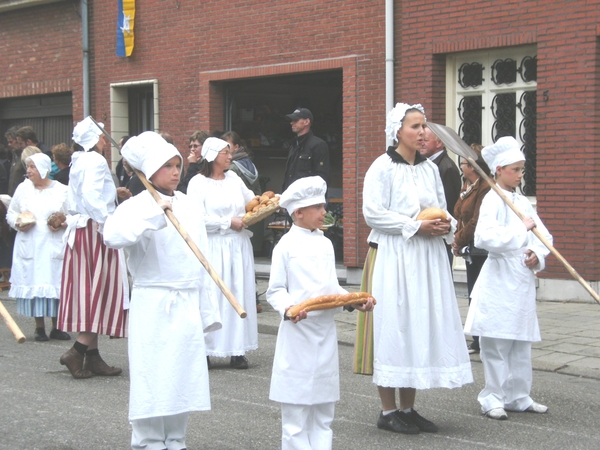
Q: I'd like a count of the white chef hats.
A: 3